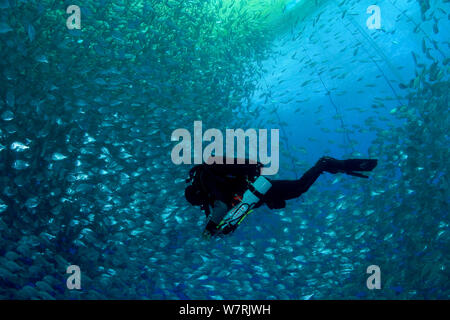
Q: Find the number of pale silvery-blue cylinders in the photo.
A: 1